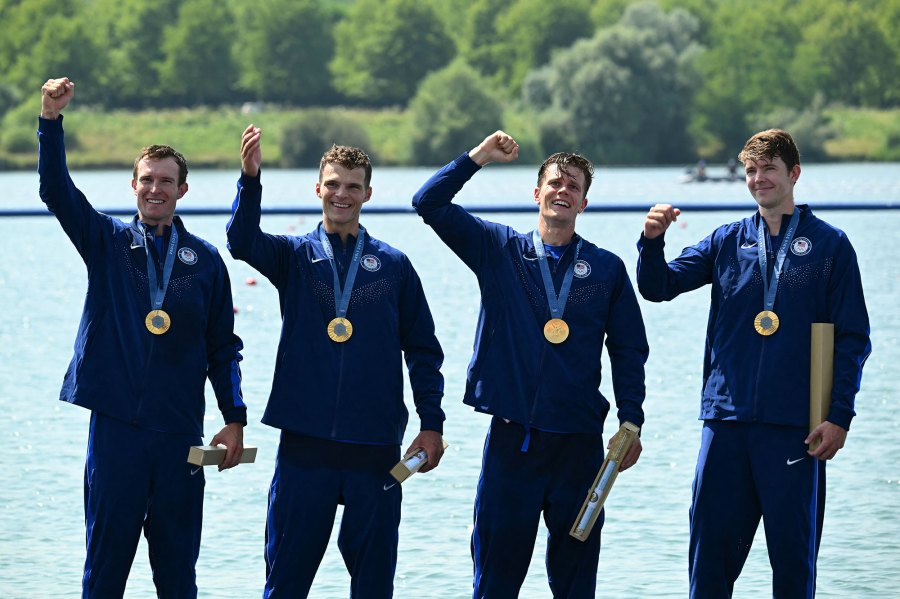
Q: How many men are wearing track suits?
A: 4